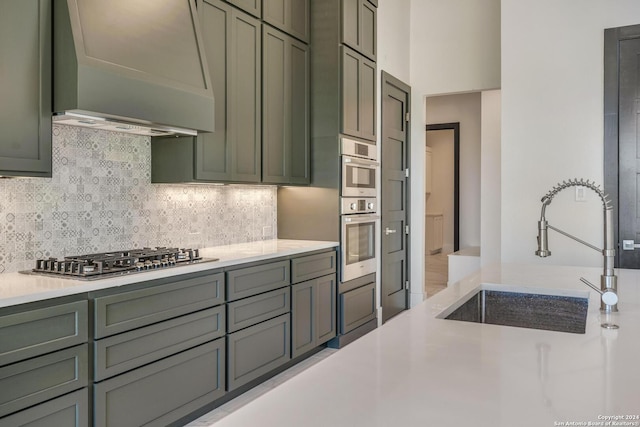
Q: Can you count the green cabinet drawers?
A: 11